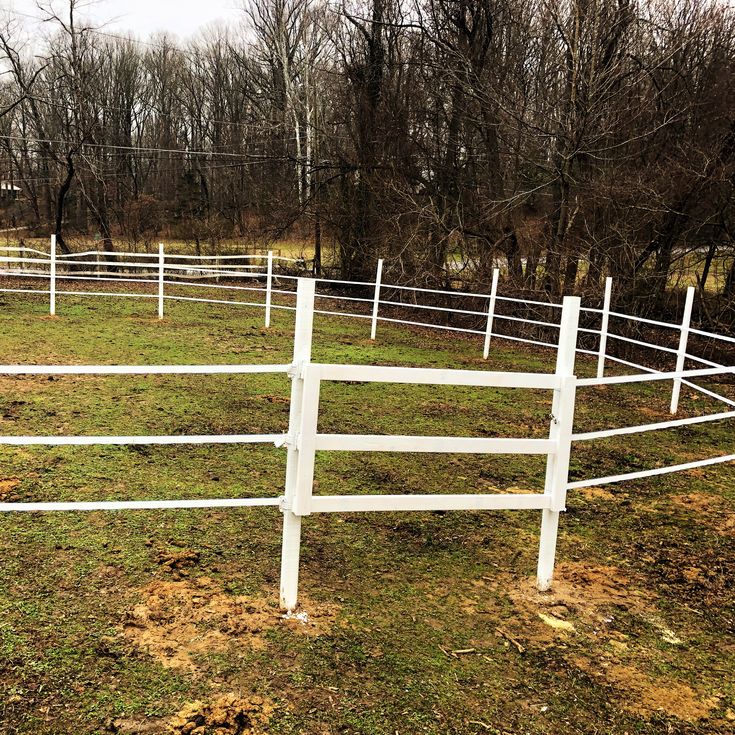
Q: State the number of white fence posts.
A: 9